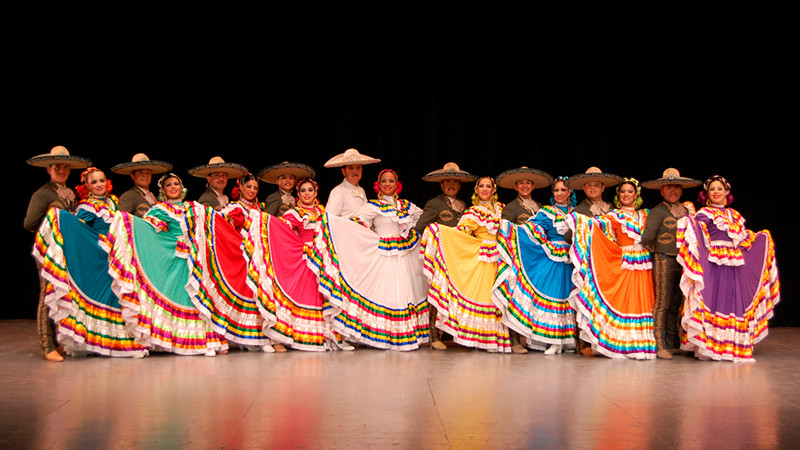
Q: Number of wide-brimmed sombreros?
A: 9